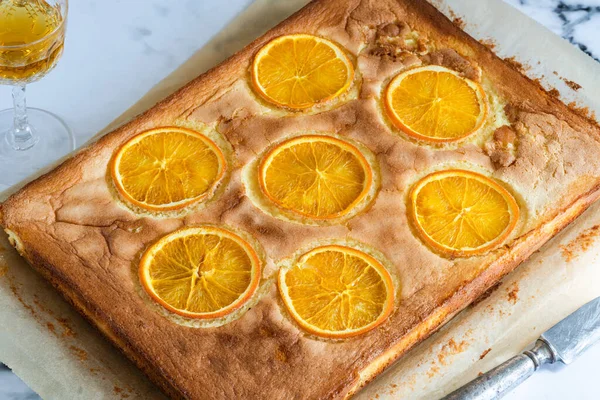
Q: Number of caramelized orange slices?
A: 7